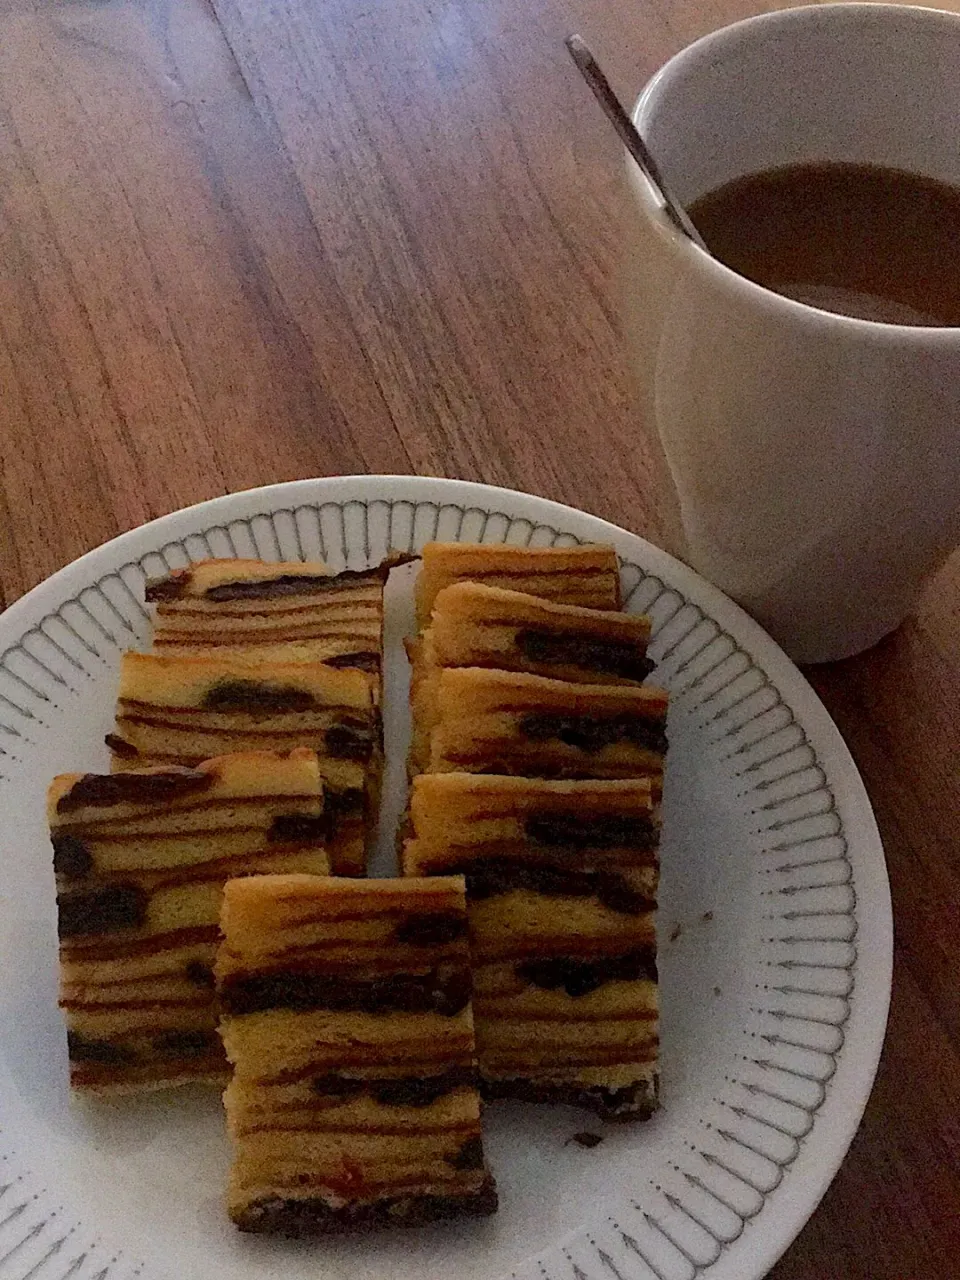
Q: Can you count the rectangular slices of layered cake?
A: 8